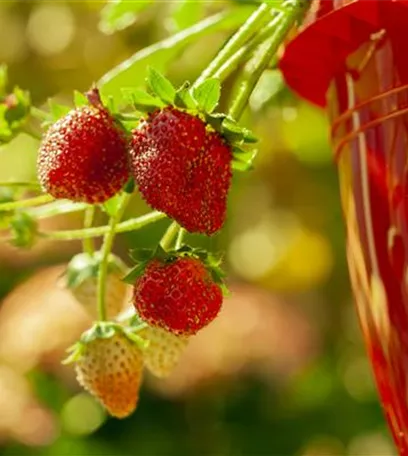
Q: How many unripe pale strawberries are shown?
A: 3